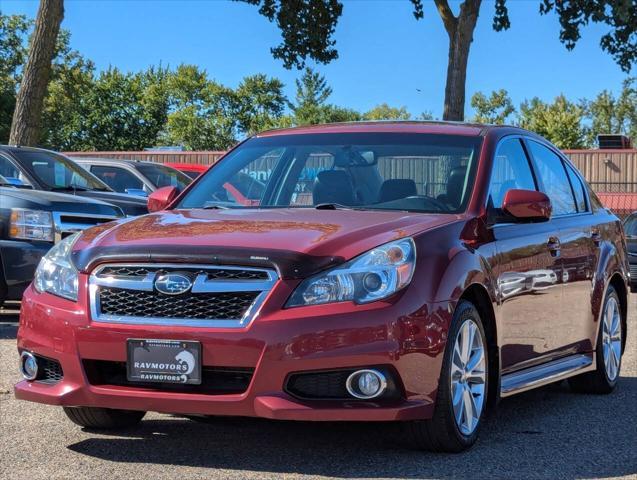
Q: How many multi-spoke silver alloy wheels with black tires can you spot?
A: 2